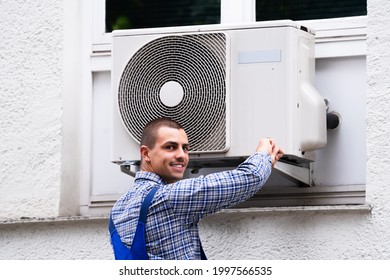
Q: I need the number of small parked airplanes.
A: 0